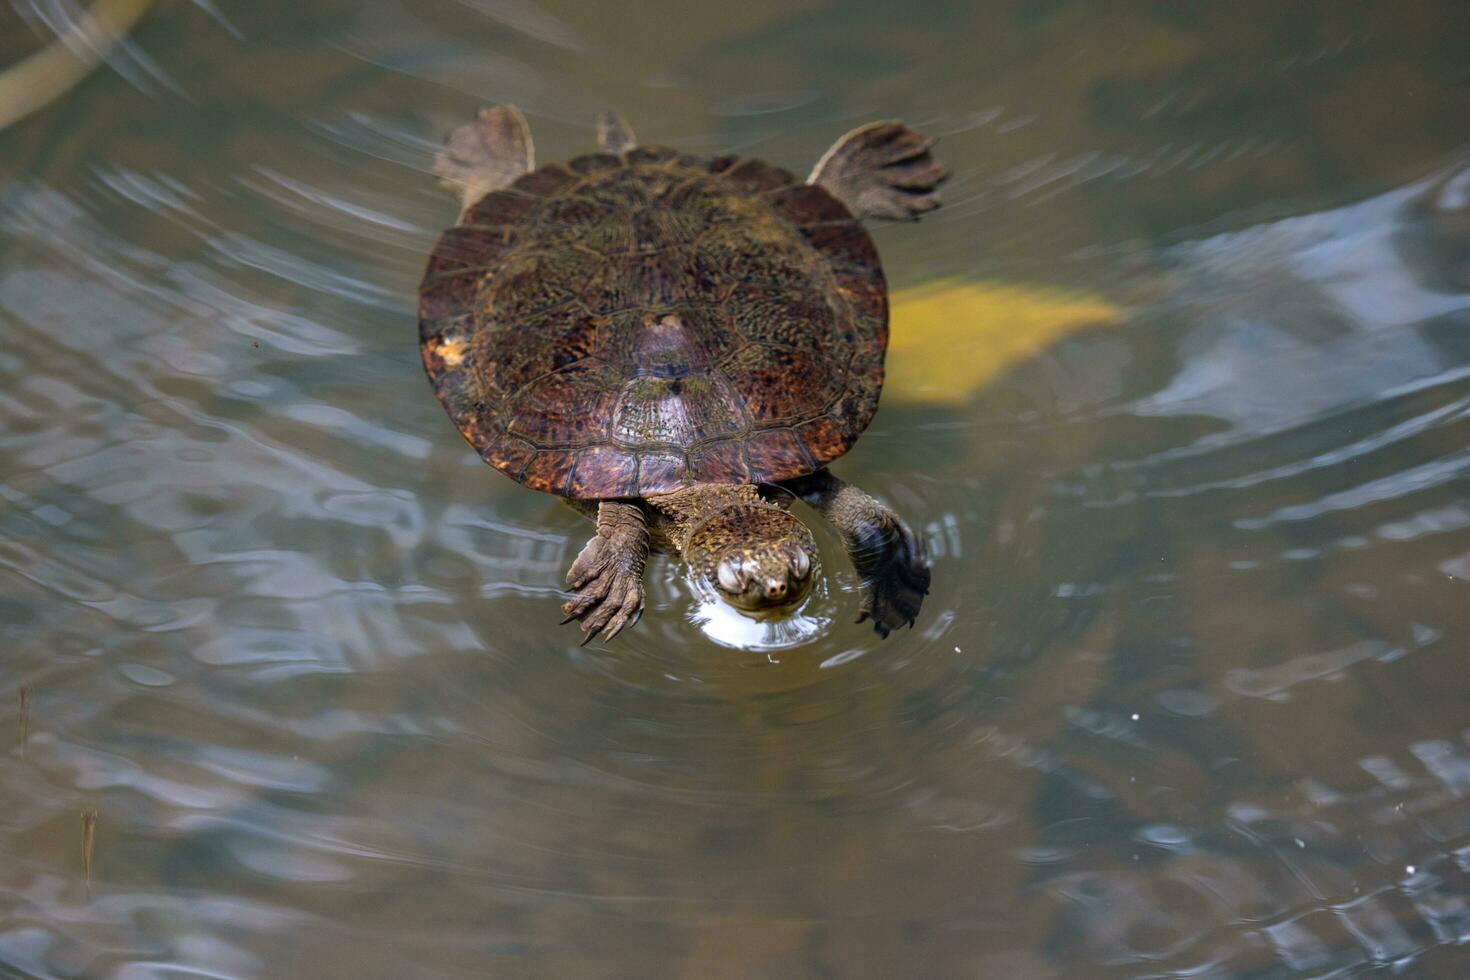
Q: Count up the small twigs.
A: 2